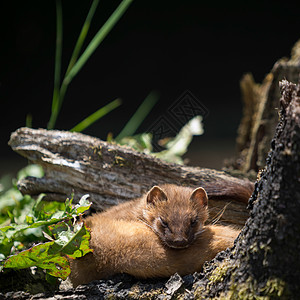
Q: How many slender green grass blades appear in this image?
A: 5